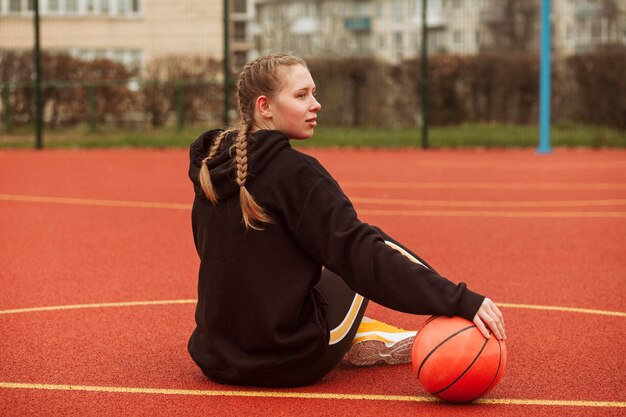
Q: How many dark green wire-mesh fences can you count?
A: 1